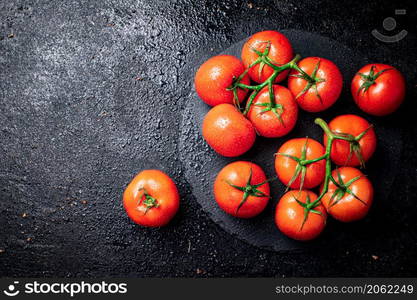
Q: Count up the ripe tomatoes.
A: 12